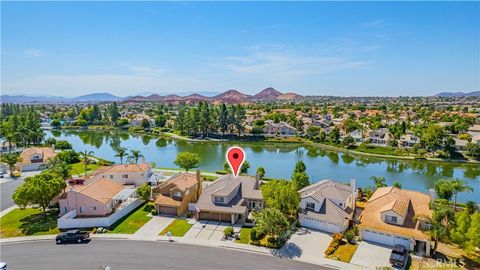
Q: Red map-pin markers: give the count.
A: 1